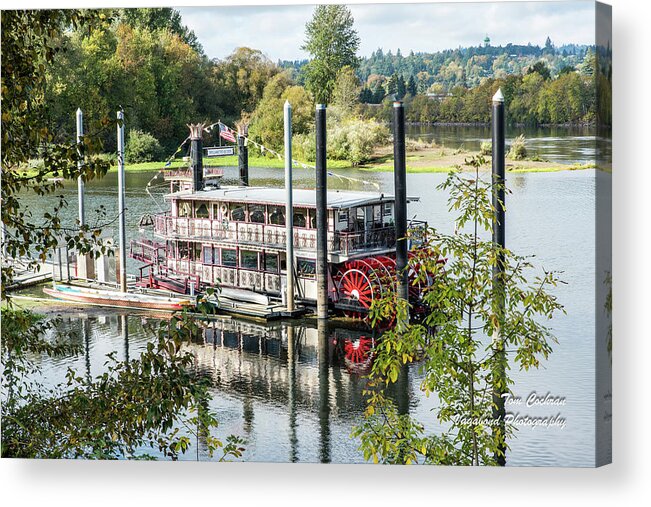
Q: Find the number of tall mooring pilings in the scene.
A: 6